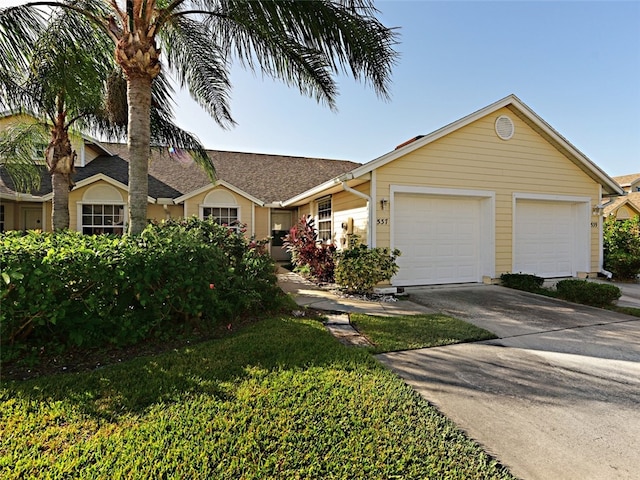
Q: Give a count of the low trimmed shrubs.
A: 2